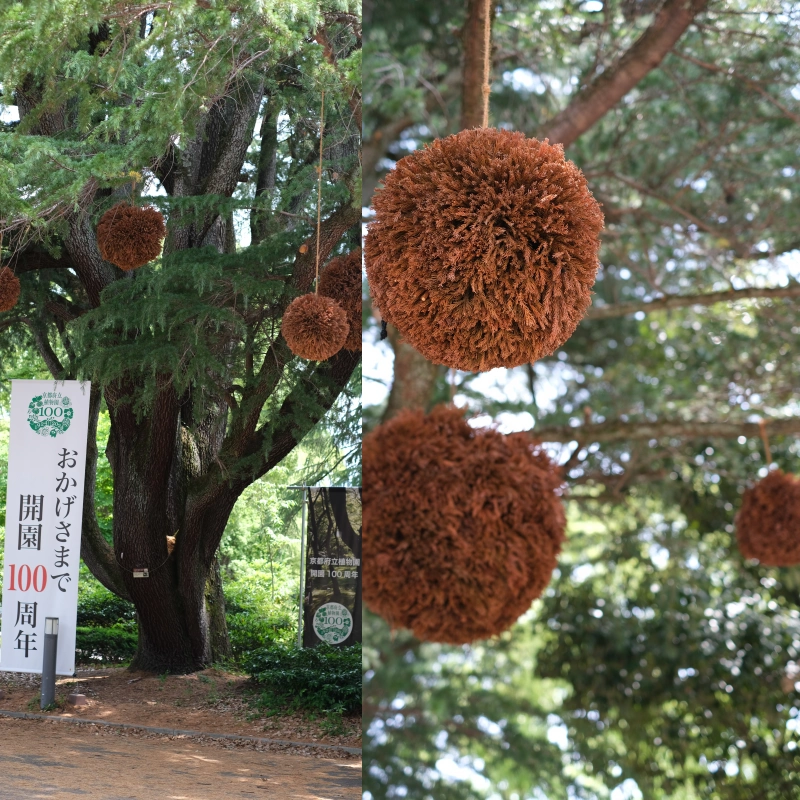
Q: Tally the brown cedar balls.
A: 7